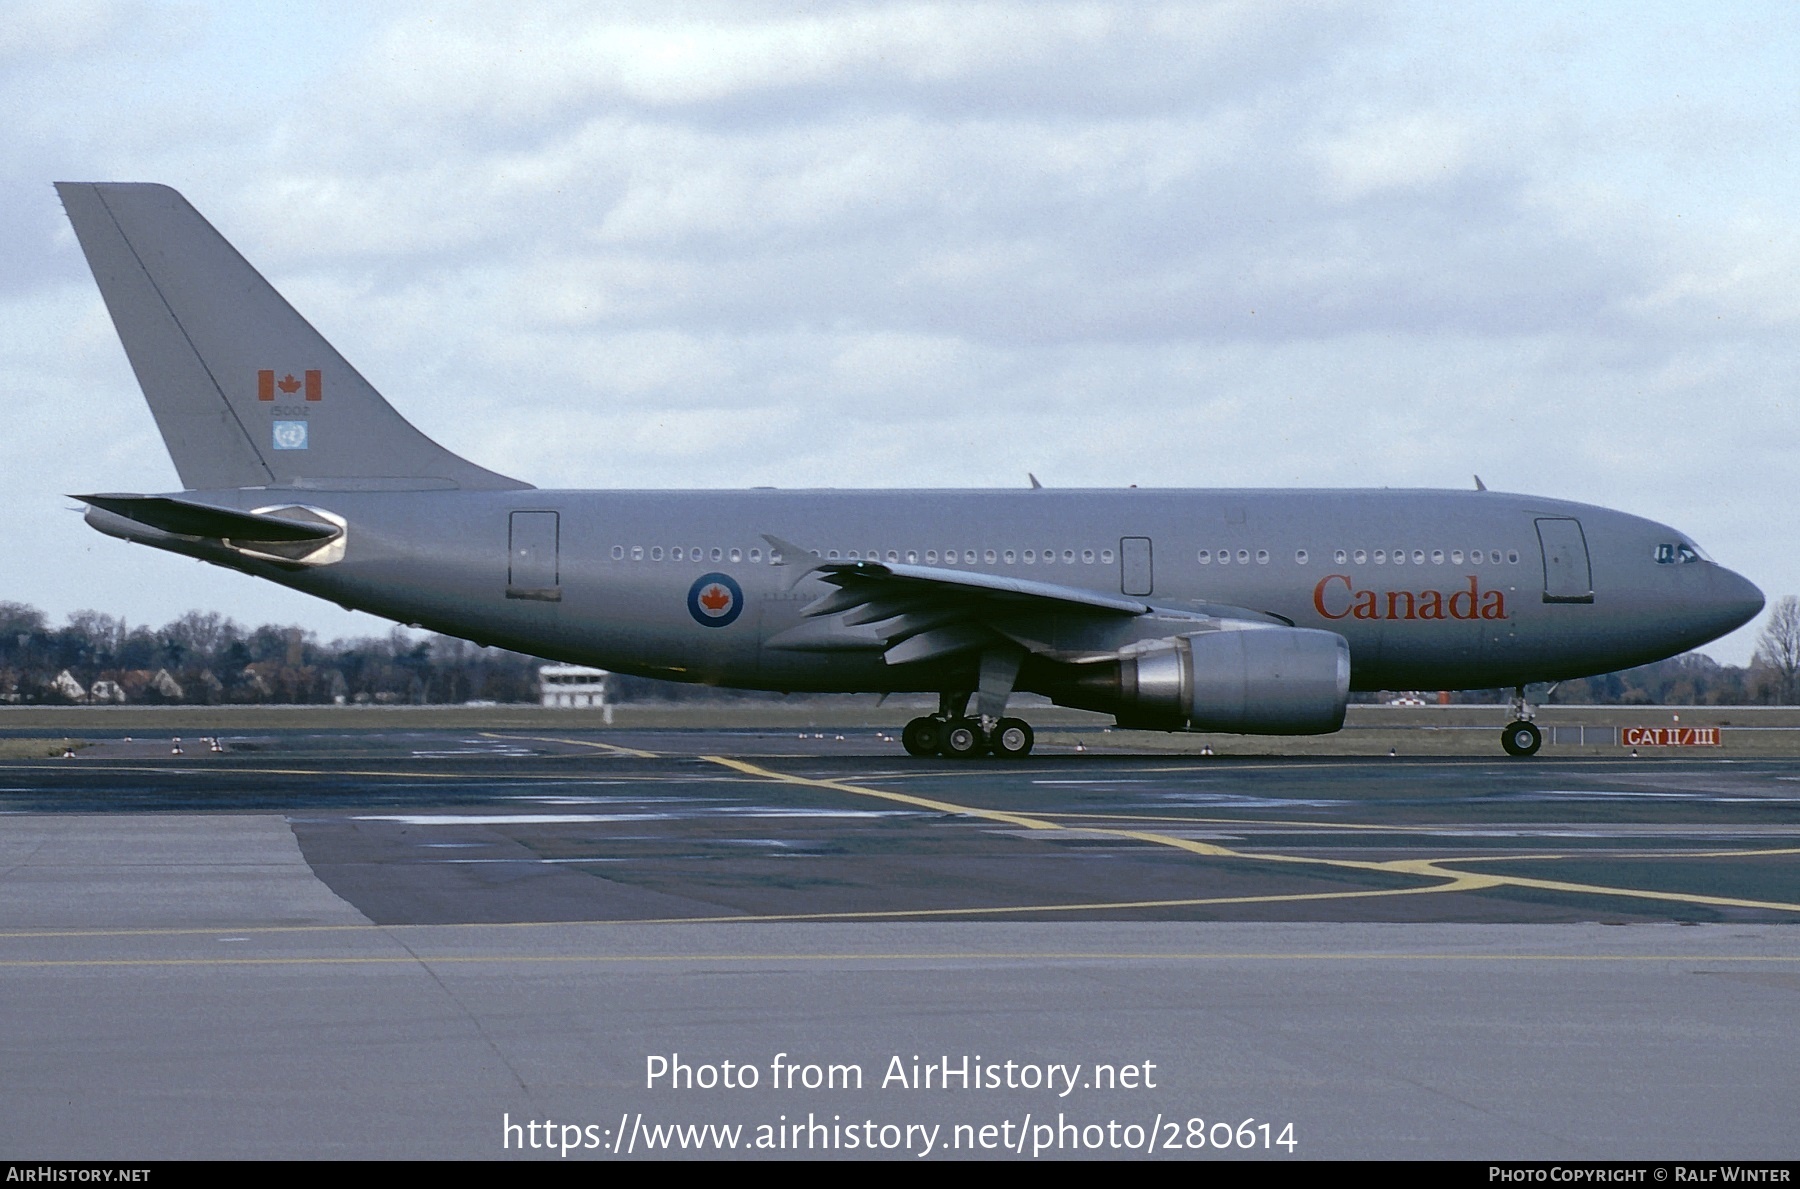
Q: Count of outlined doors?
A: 3